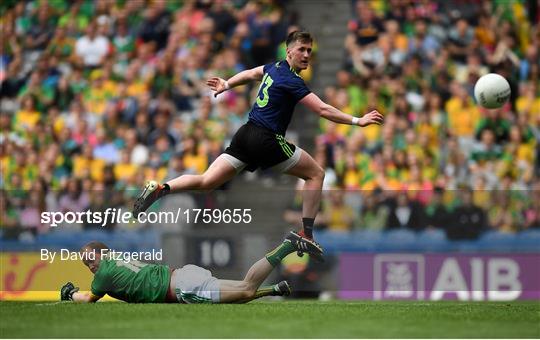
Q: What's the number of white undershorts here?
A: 1